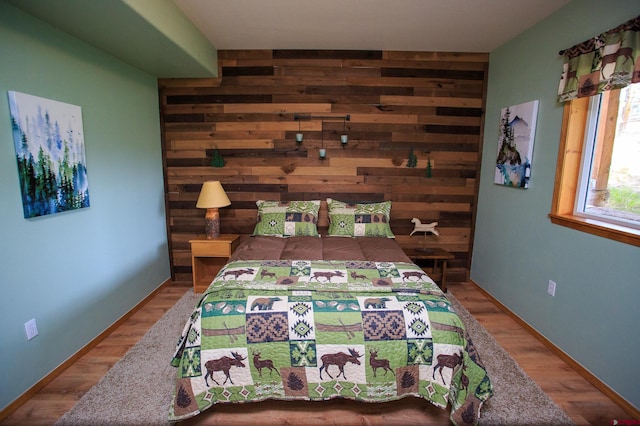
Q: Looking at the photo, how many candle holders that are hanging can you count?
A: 3